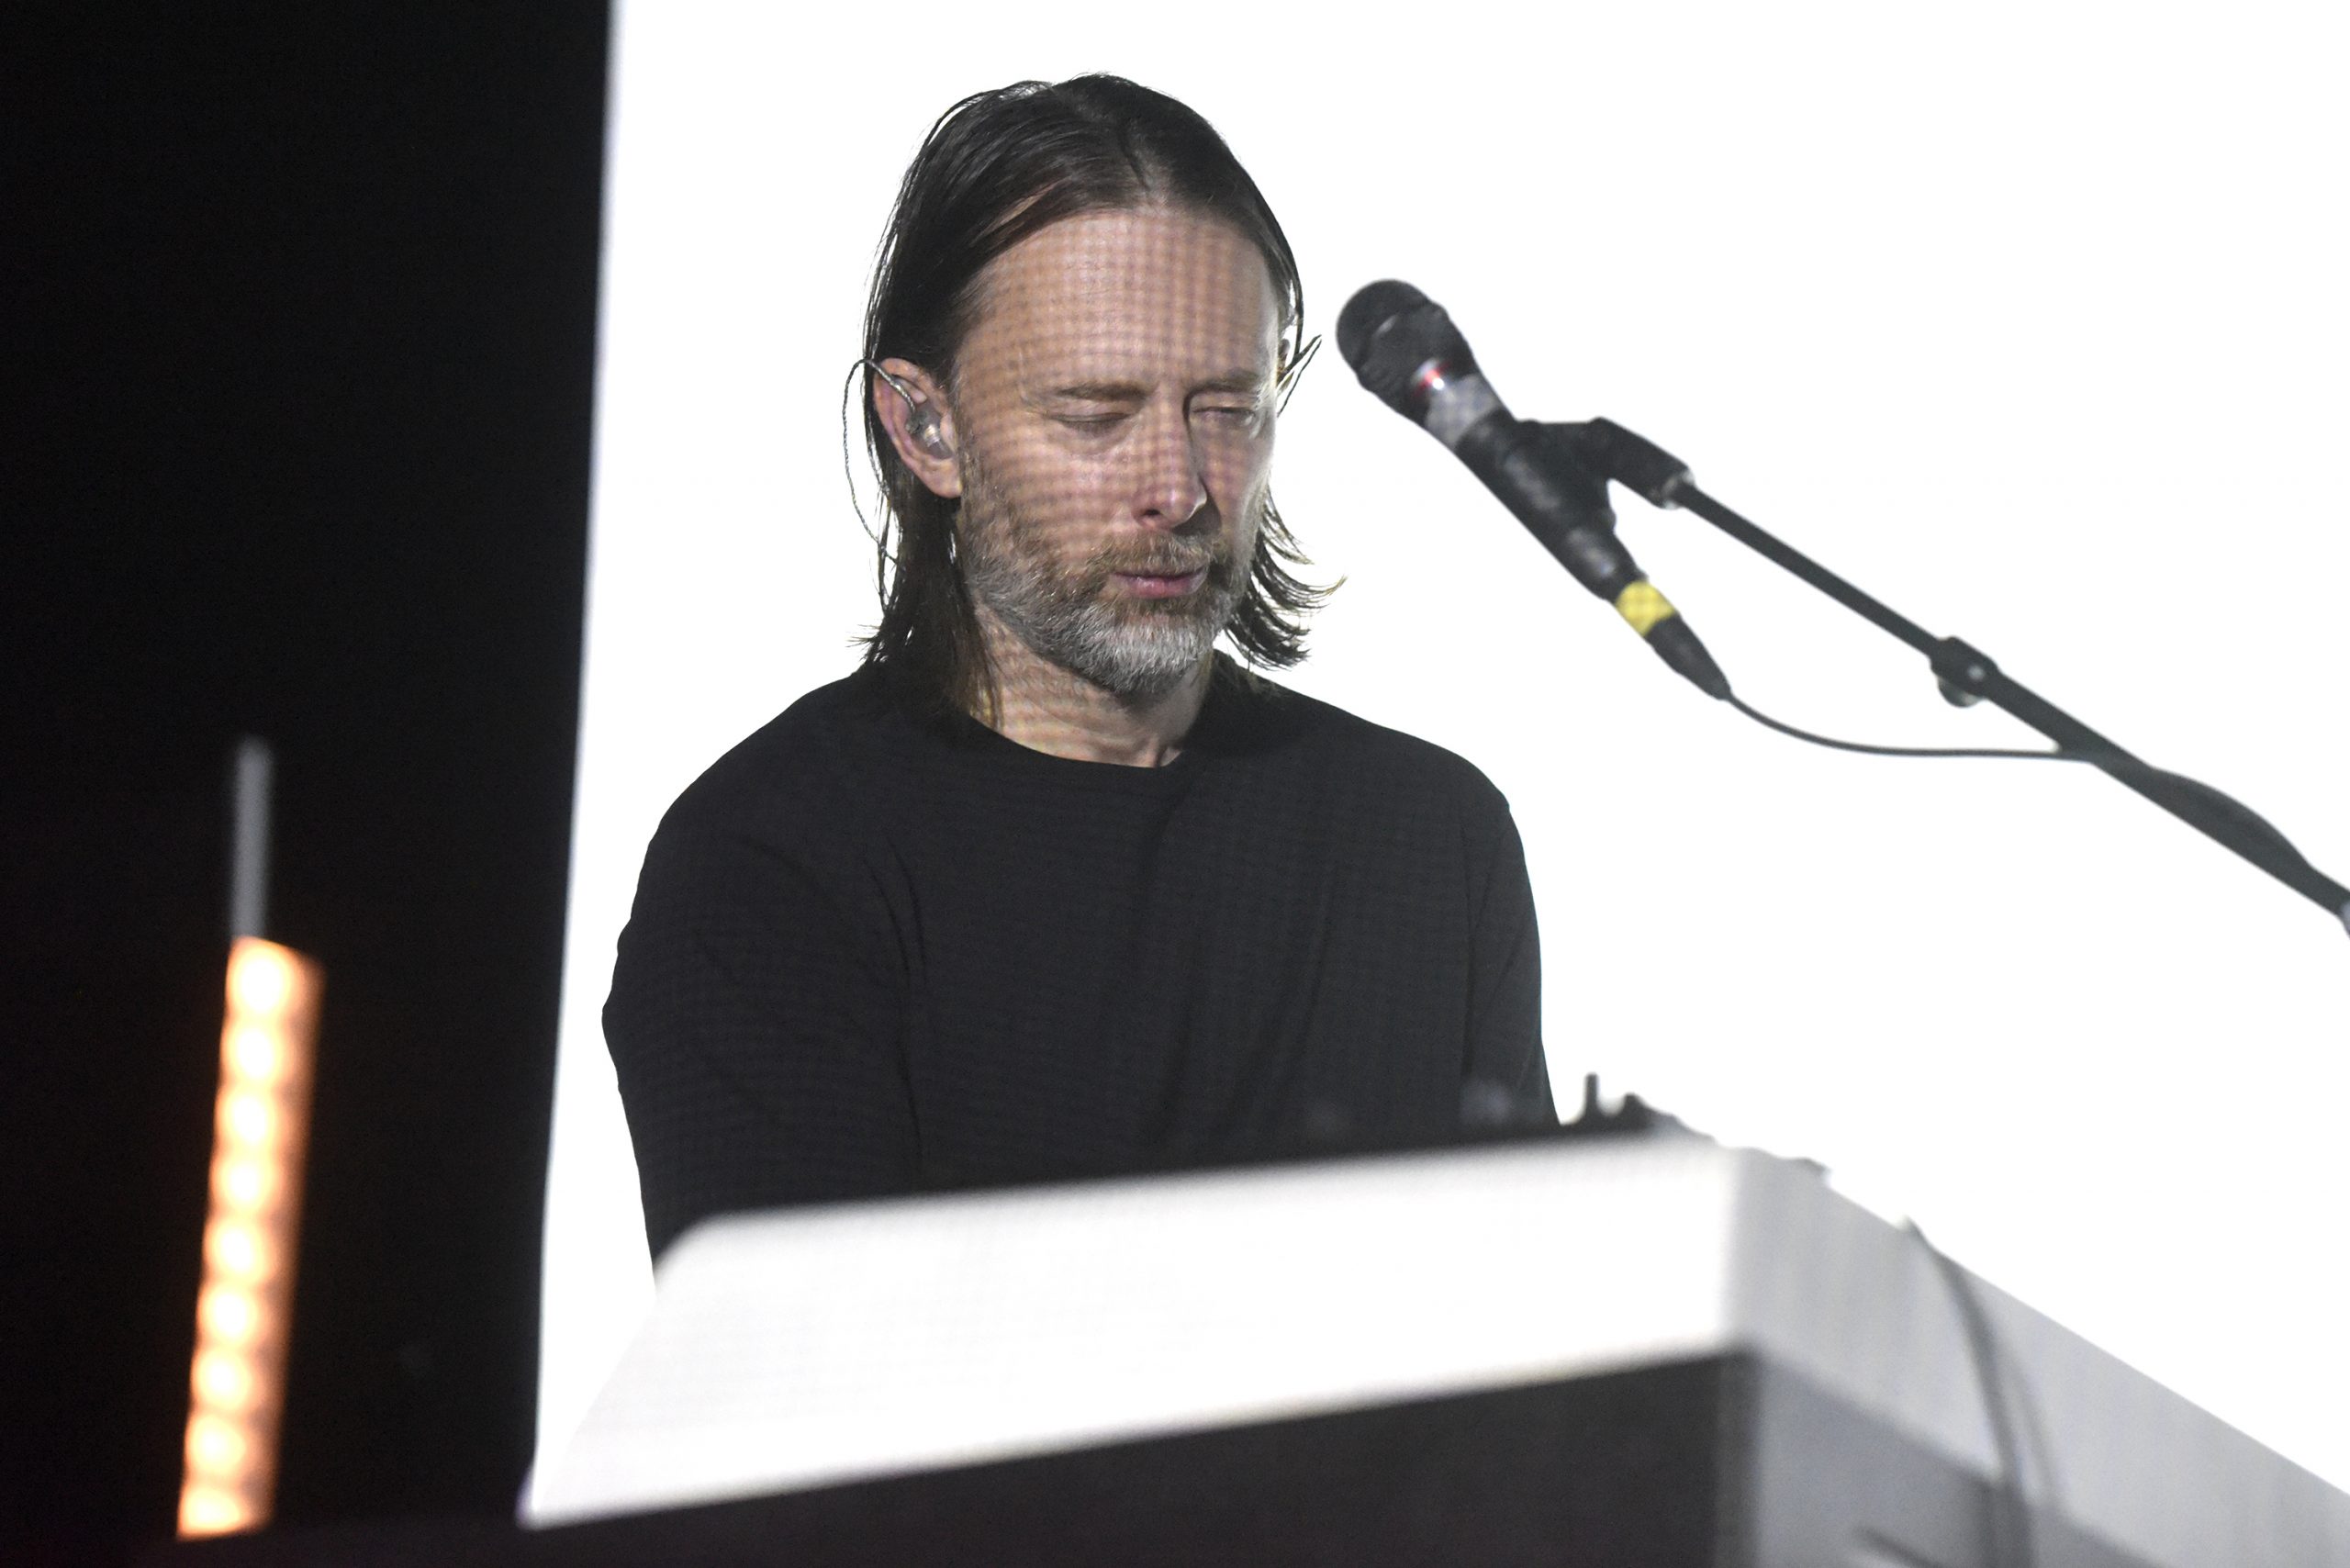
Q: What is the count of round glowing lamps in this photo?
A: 9